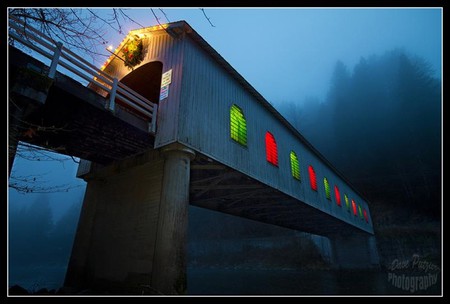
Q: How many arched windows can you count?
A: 10